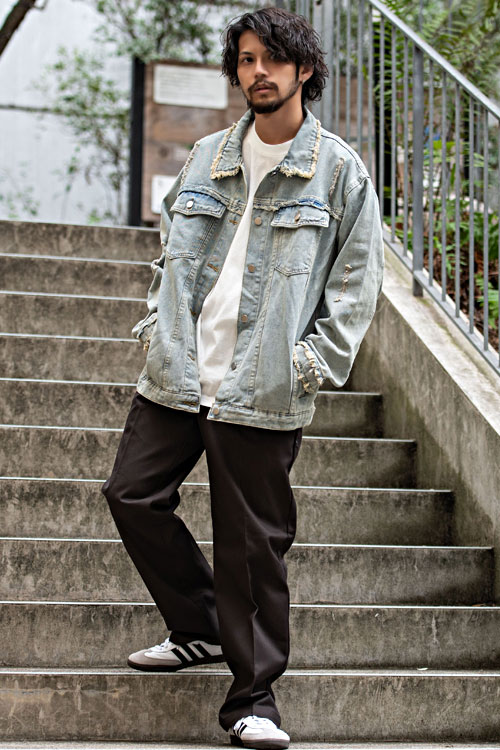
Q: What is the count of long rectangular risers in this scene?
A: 10